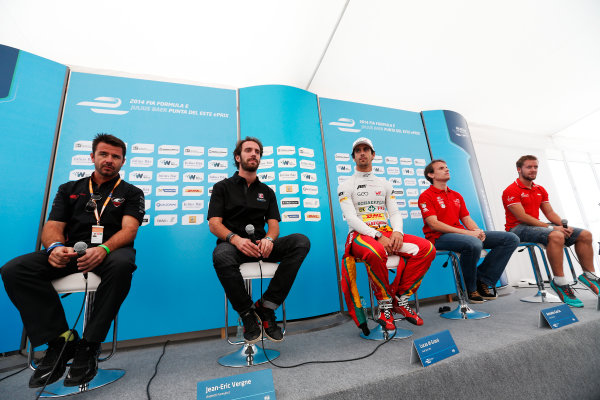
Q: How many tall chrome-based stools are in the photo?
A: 5